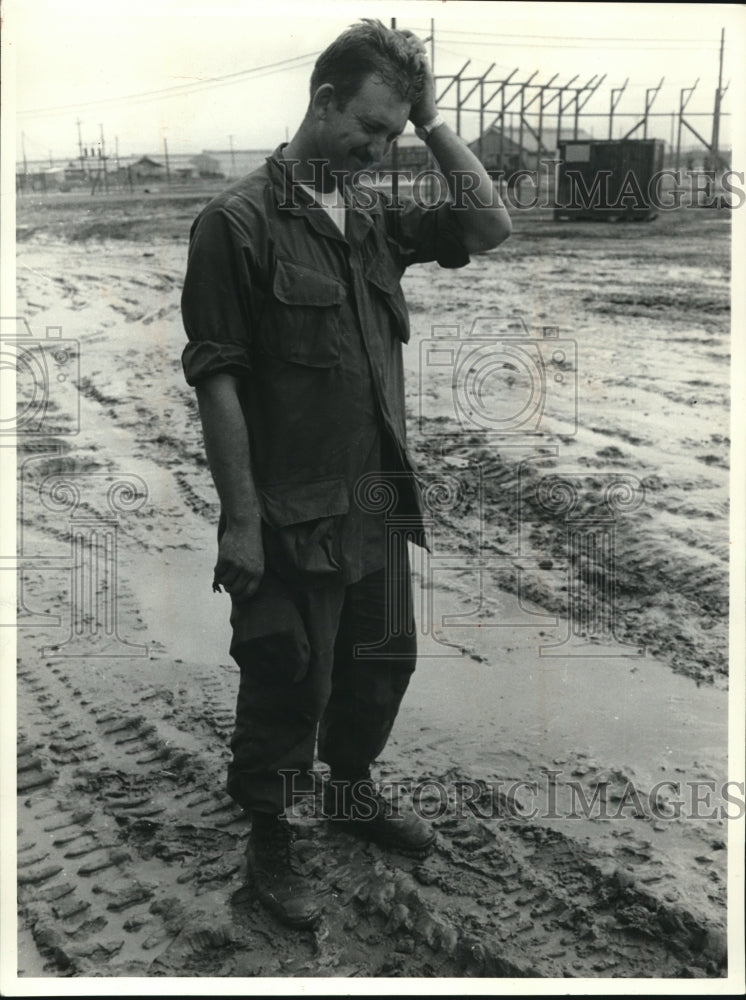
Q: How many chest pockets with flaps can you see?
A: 2